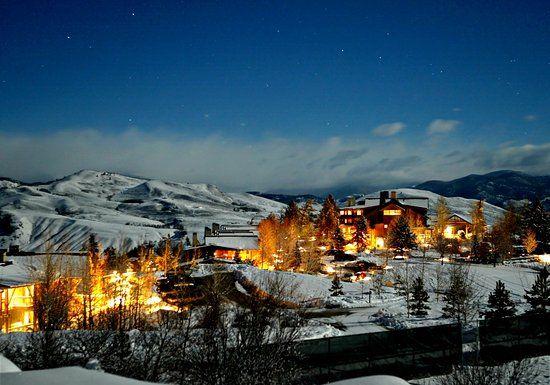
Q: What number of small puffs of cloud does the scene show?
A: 2